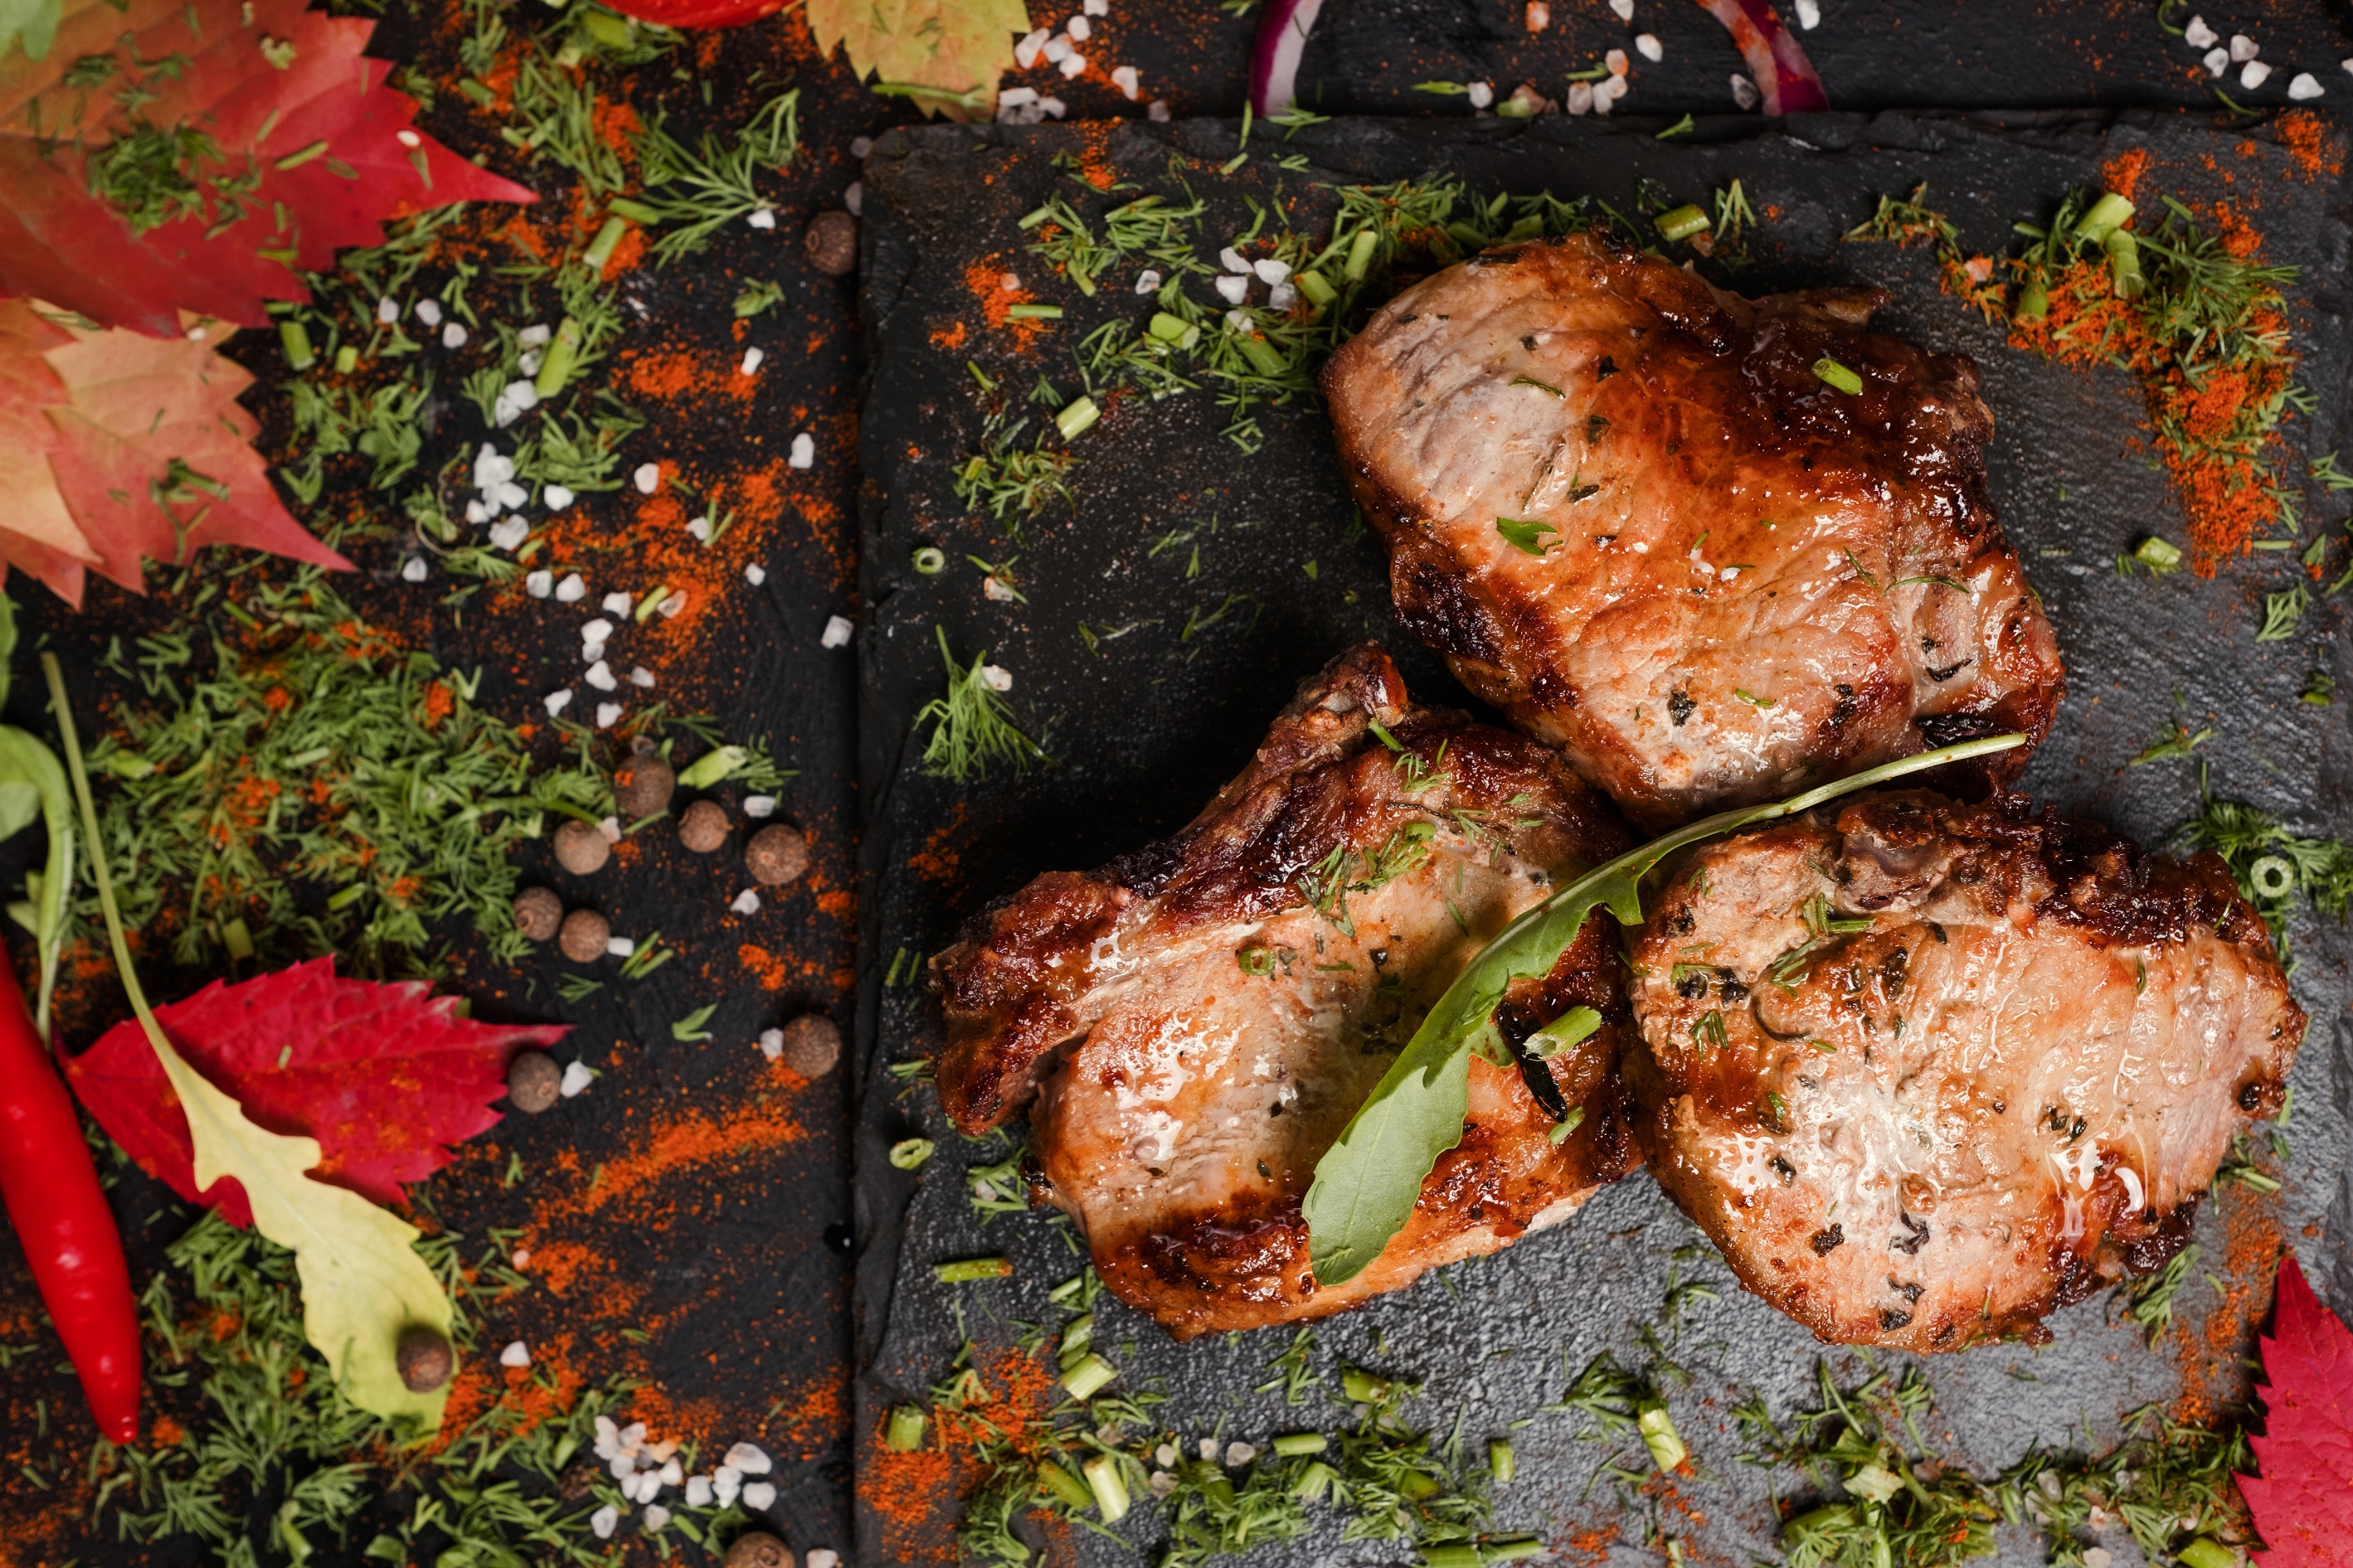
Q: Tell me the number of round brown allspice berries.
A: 11